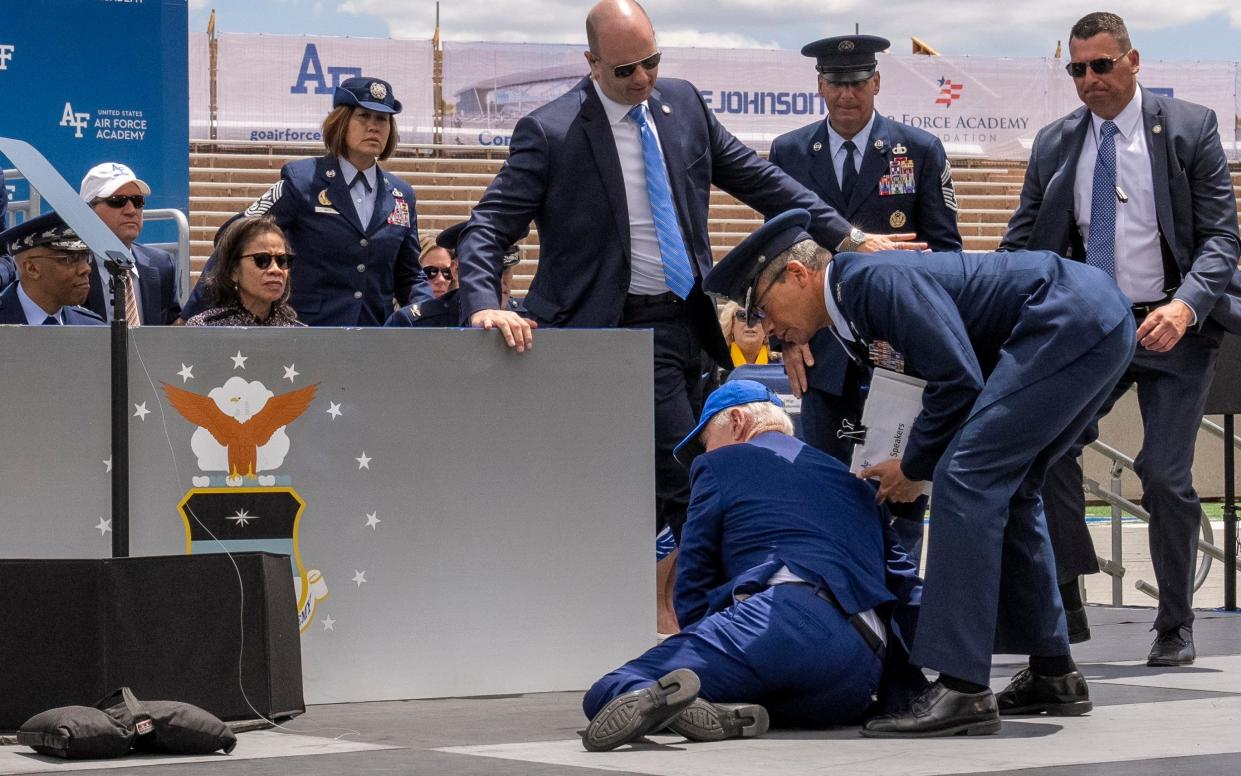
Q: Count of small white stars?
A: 11